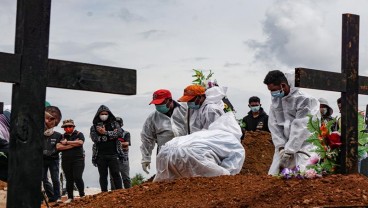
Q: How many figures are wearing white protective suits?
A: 4